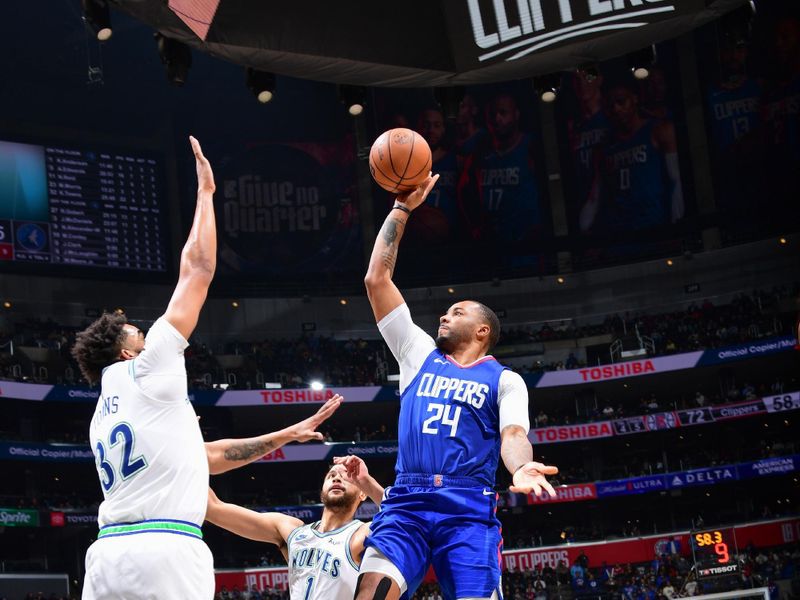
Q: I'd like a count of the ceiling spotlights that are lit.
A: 5